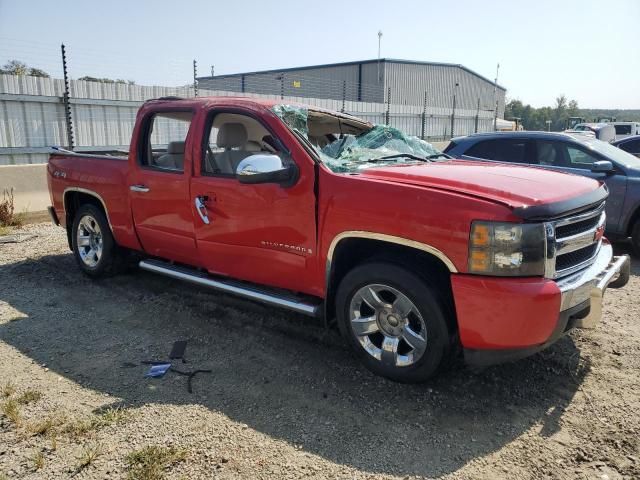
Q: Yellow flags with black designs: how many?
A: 0